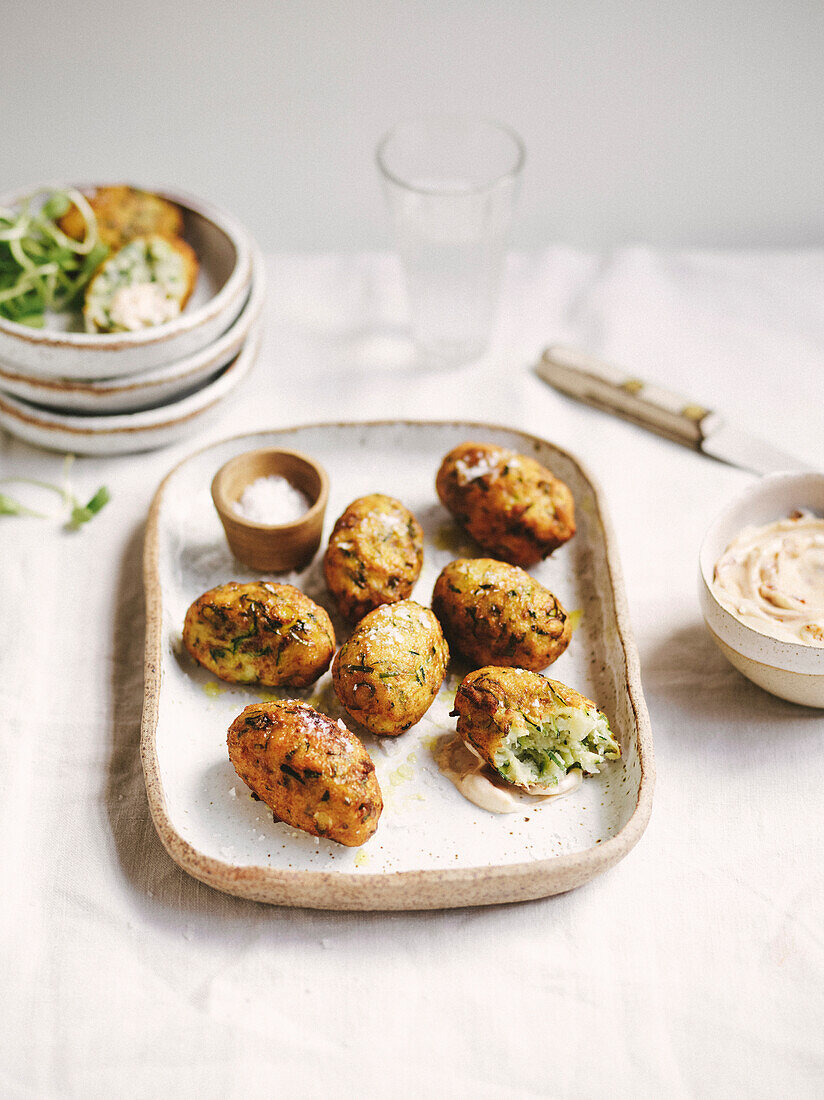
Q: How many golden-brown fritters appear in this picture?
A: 9